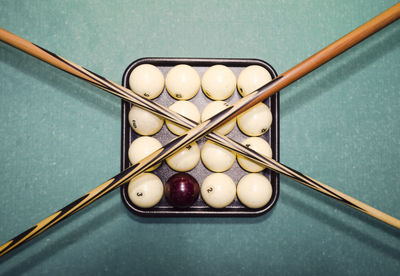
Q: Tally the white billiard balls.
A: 15